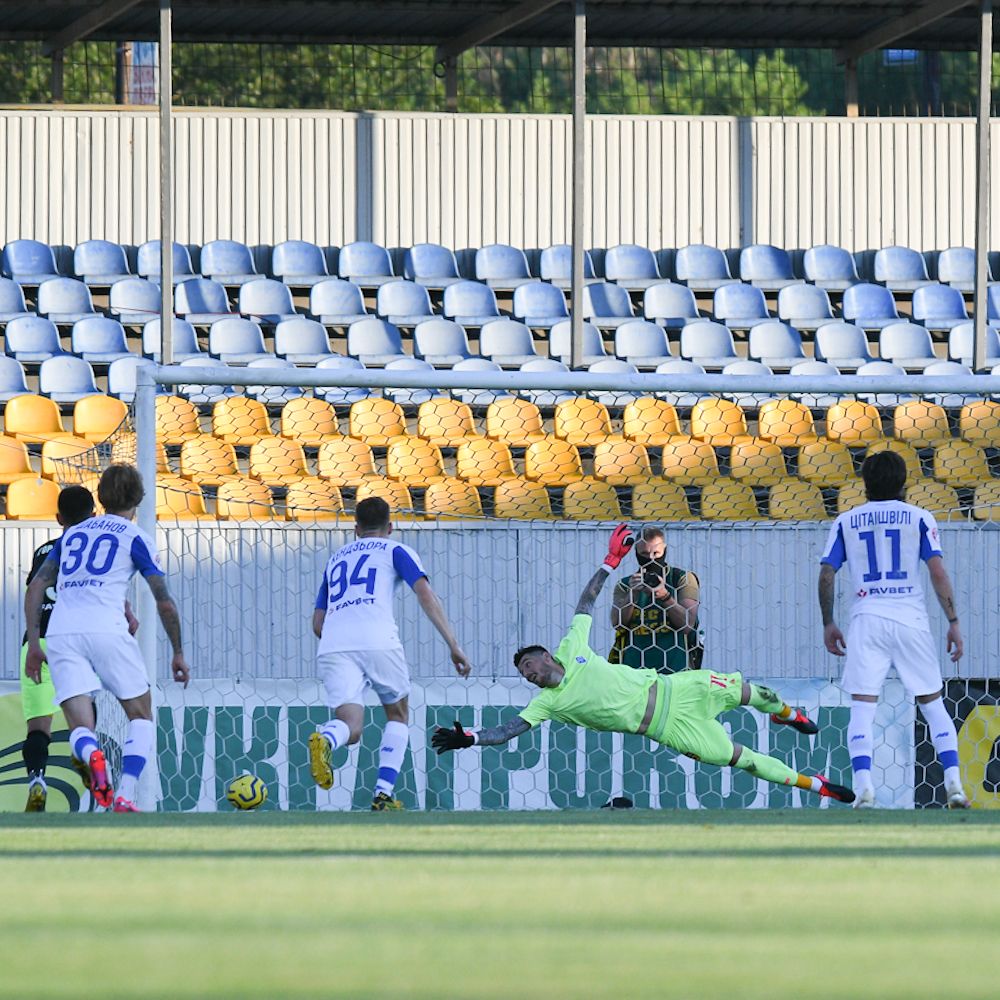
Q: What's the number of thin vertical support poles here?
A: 3